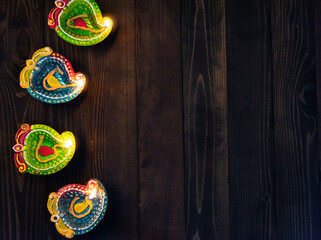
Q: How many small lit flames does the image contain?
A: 4